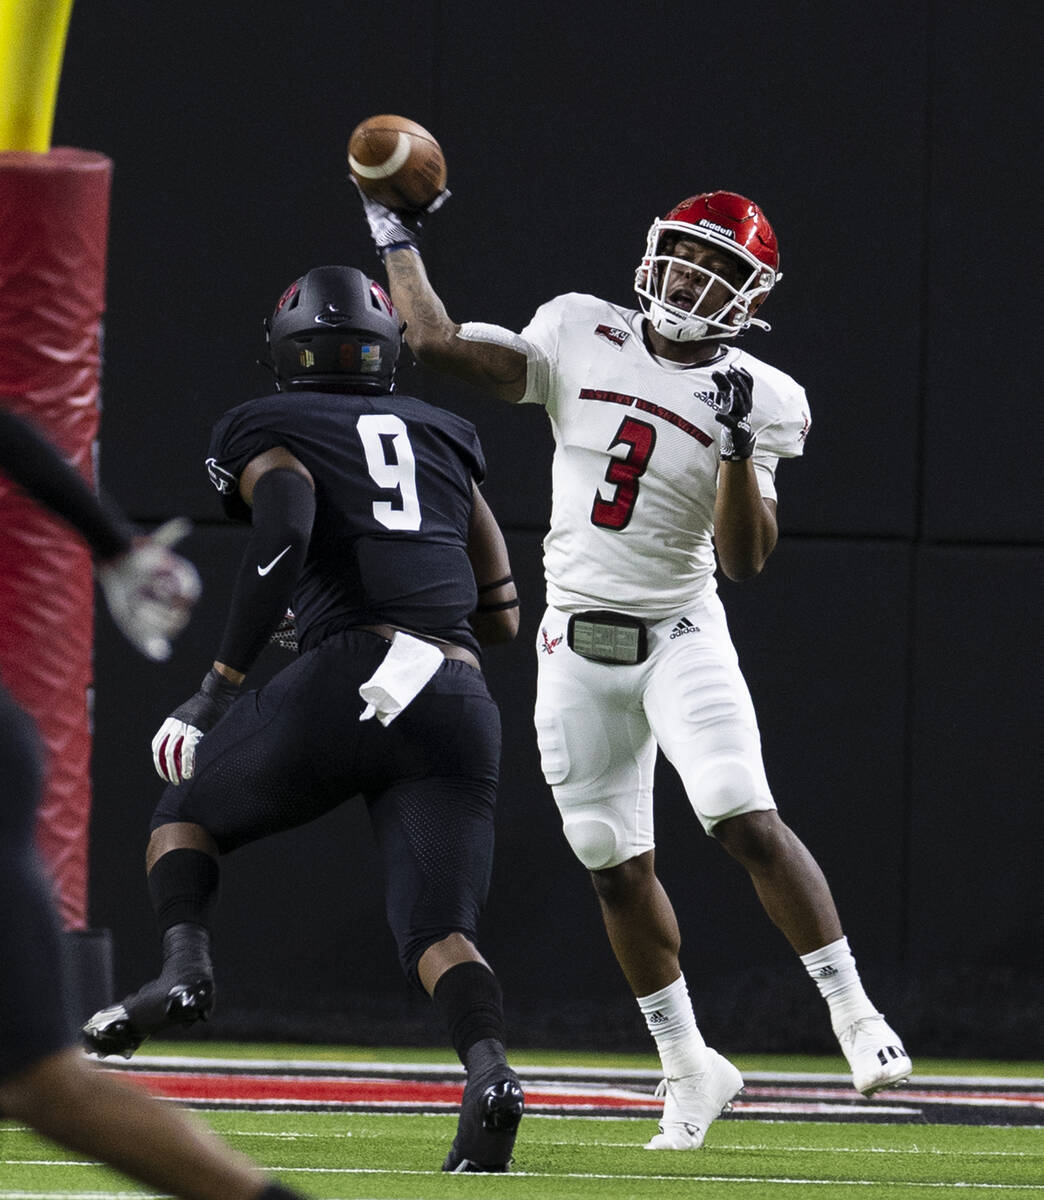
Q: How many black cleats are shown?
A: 2